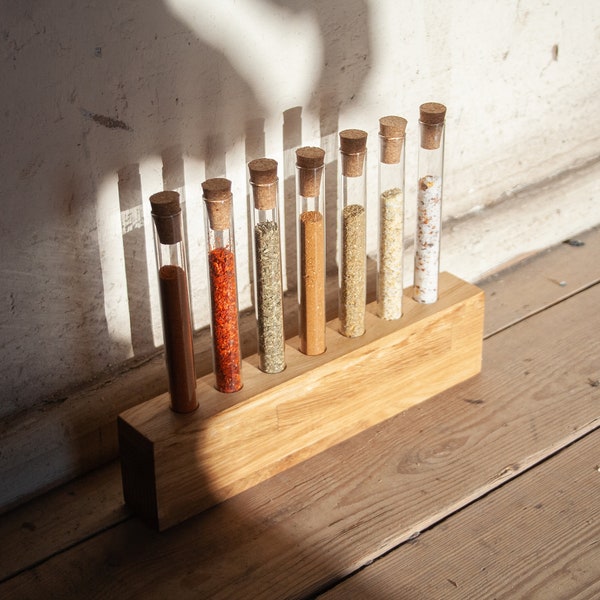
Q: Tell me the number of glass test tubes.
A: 7